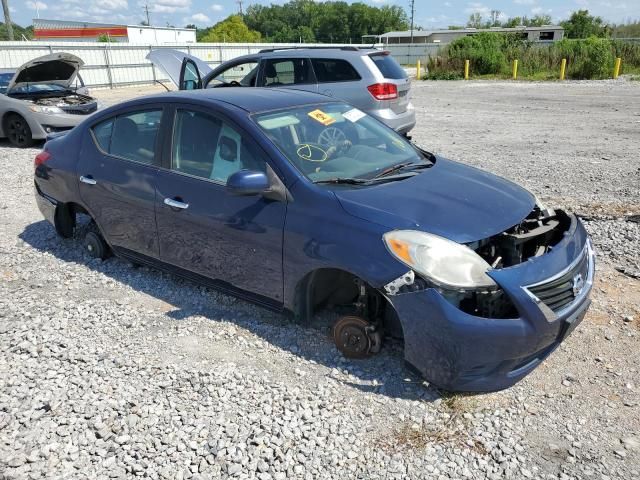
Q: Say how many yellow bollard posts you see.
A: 5